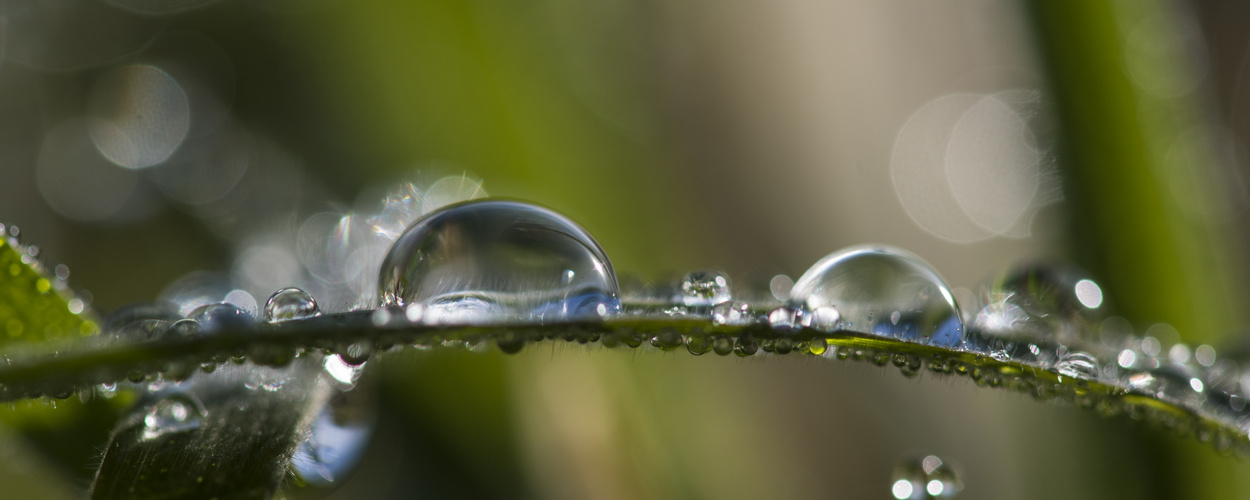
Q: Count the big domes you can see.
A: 2